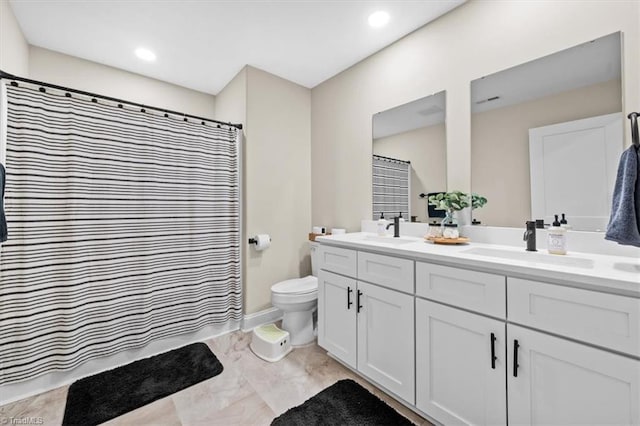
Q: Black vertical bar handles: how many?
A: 4